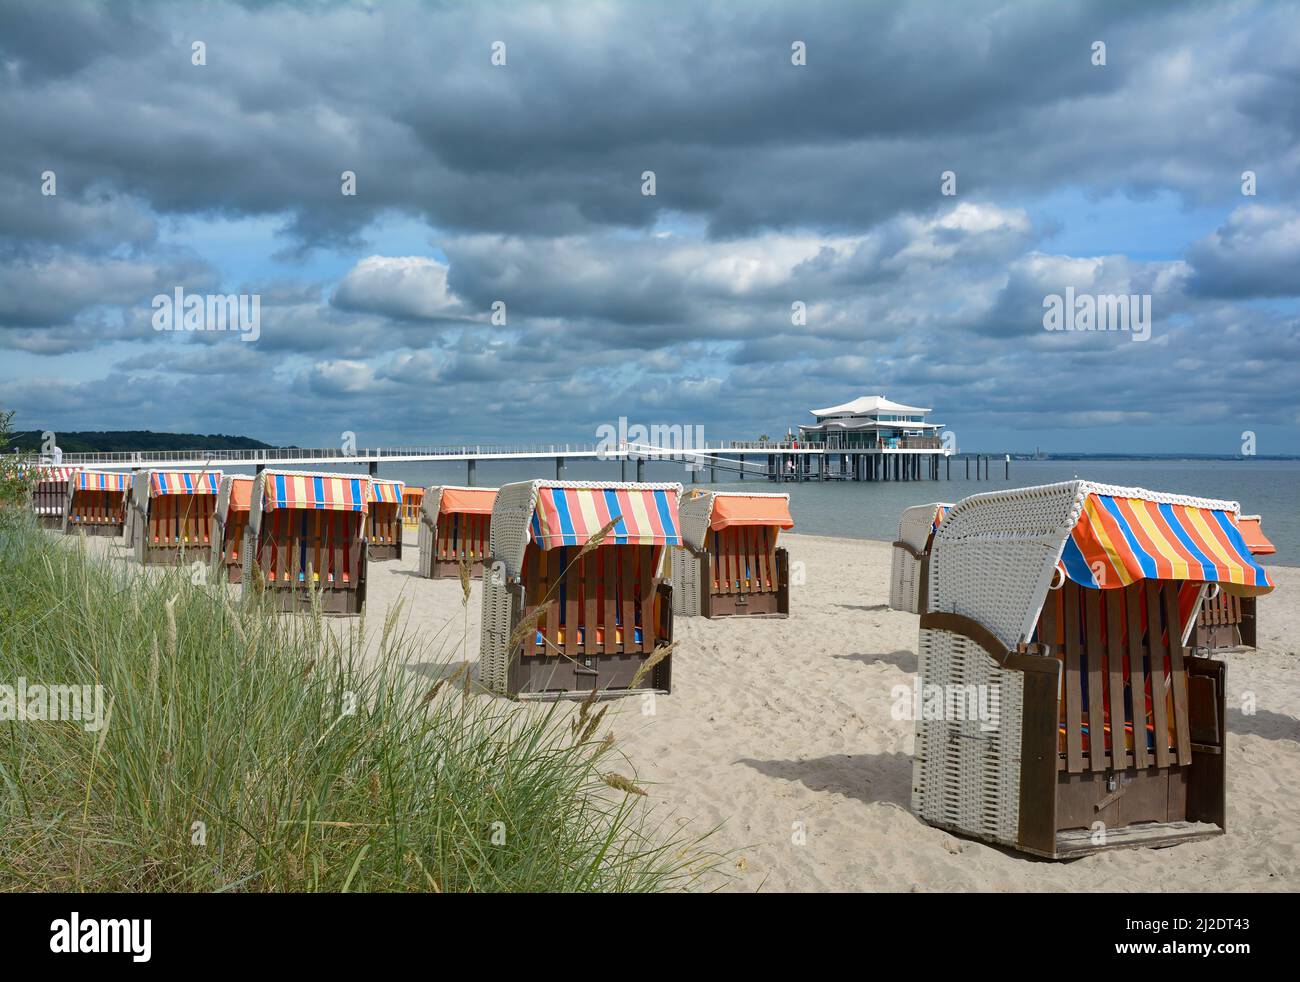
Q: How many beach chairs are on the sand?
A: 13